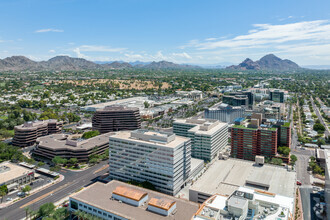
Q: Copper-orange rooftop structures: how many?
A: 2